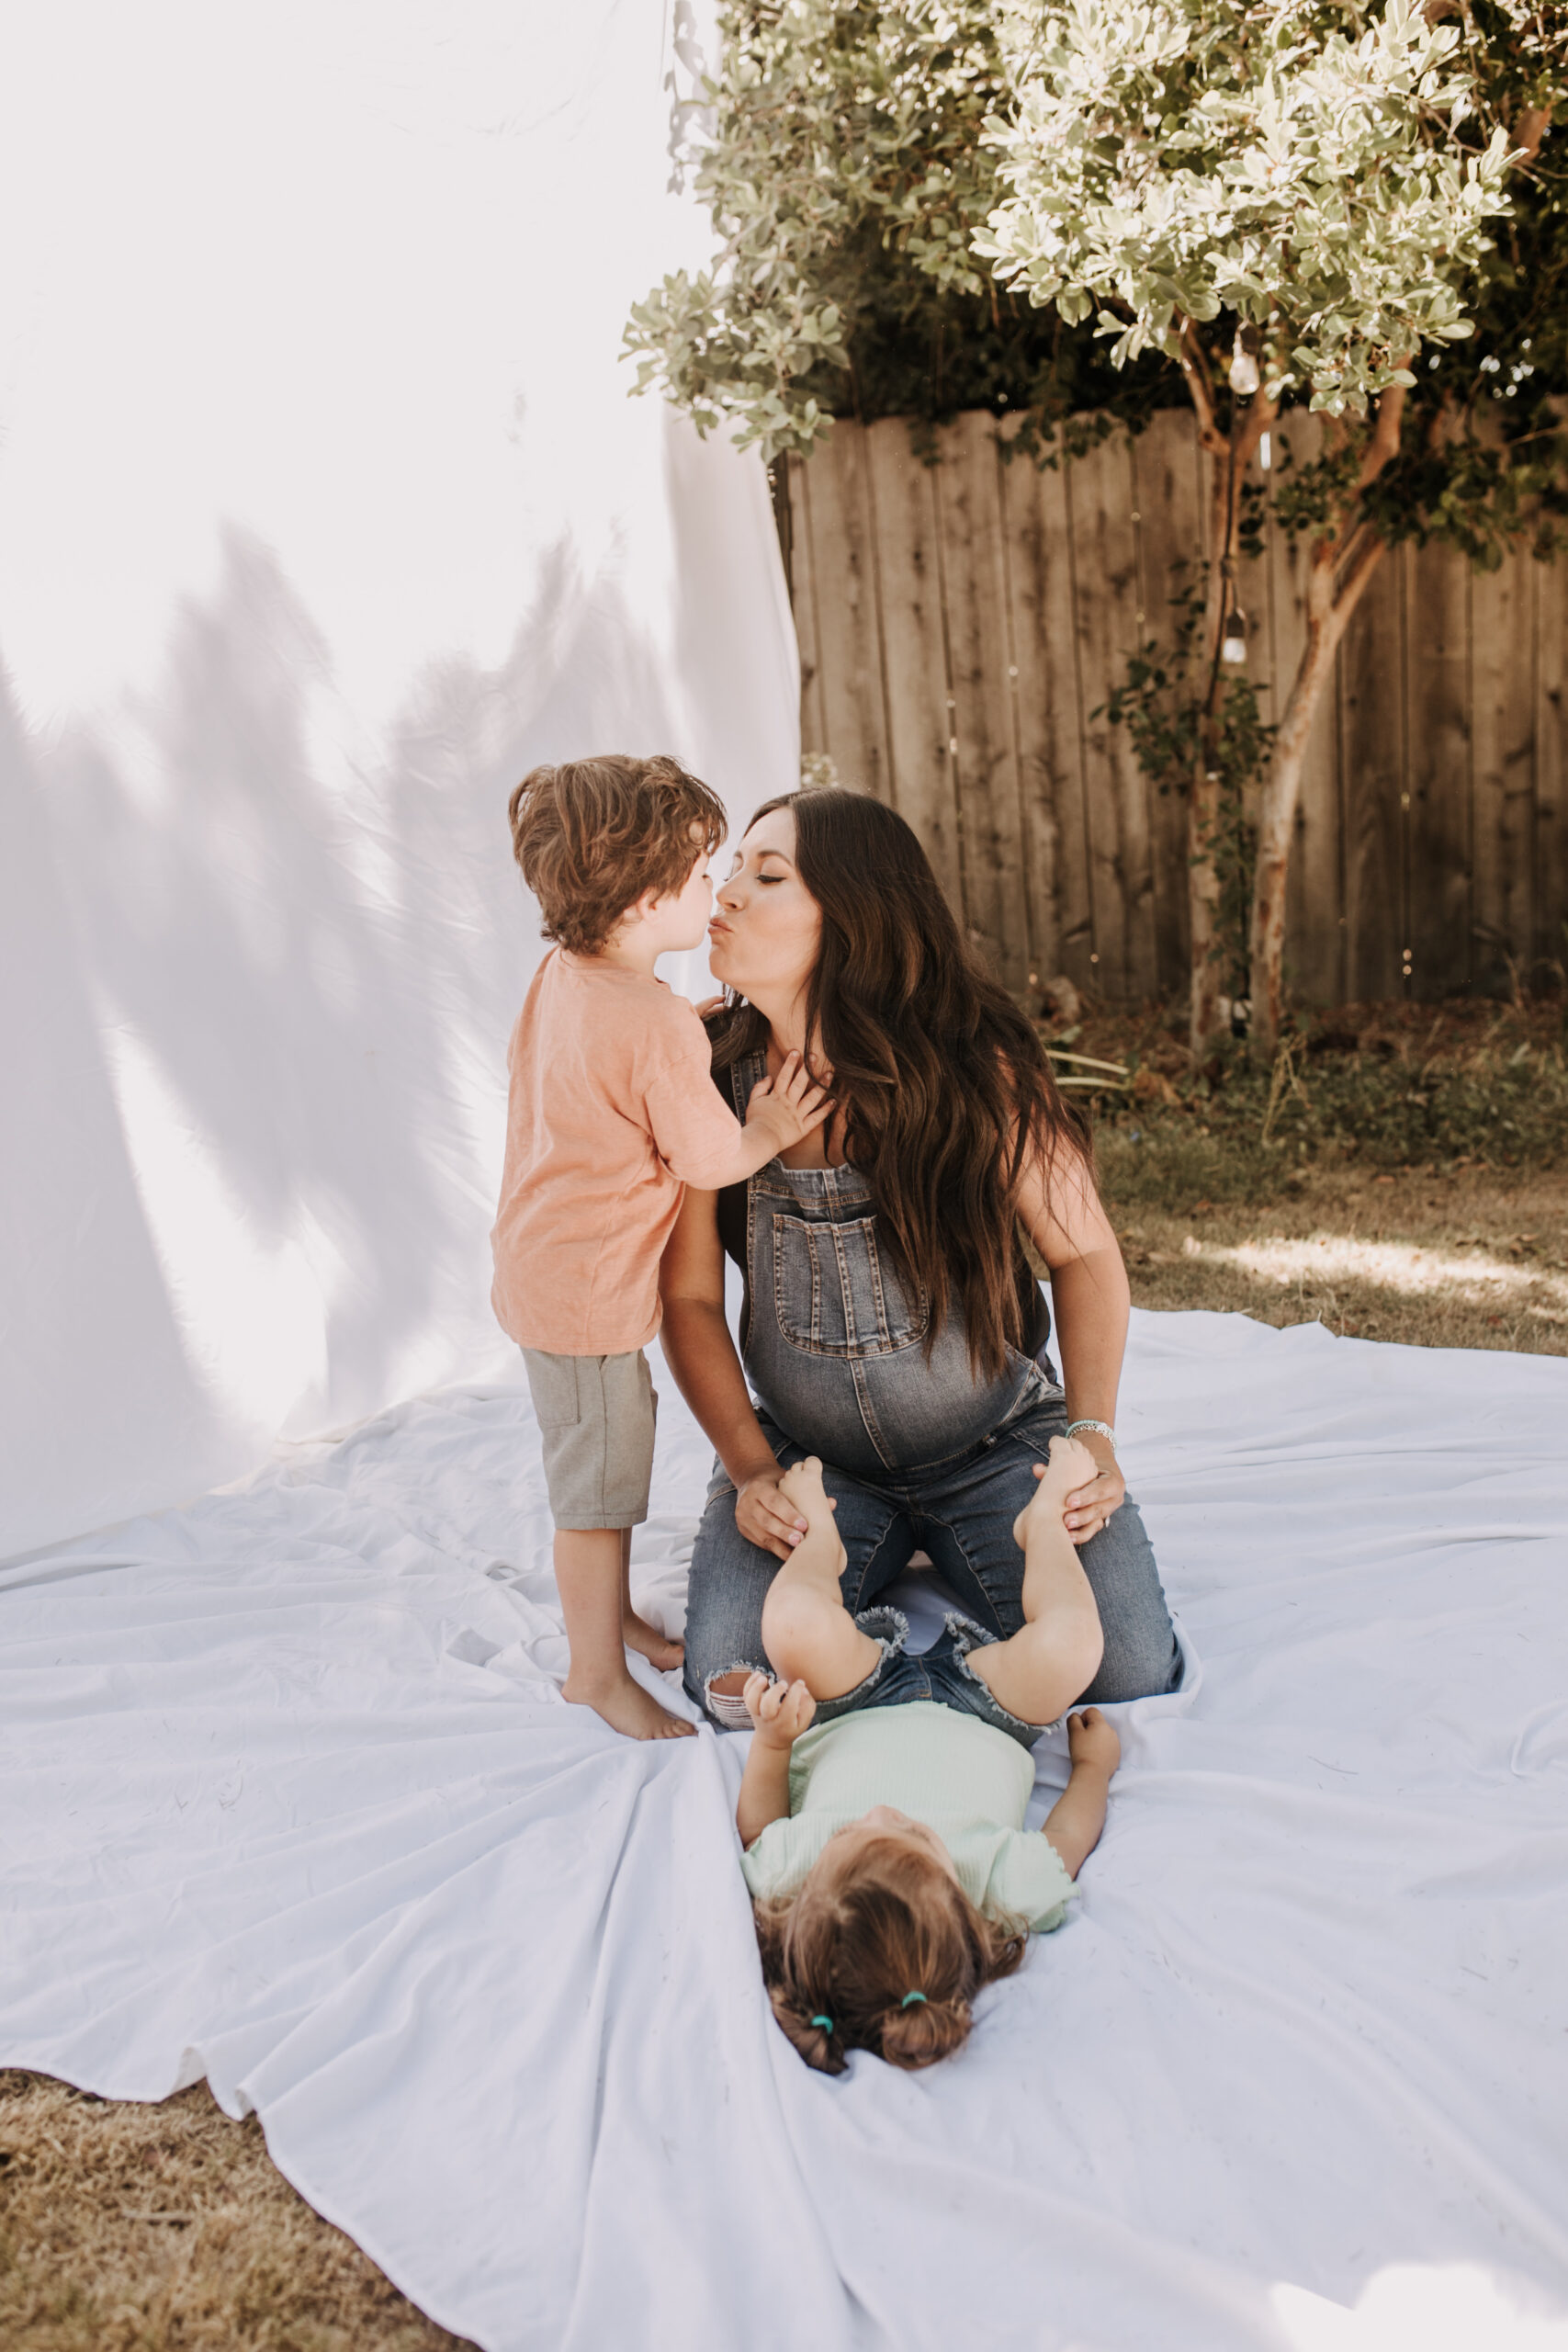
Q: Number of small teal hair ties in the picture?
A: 2